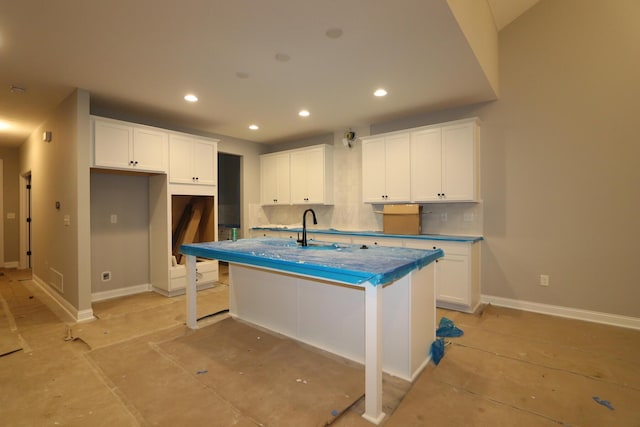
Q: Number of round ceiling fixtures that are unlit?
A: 3